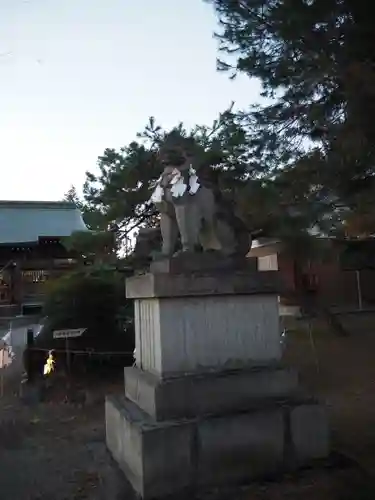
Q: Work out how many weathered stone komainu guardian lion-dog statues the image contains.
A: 1